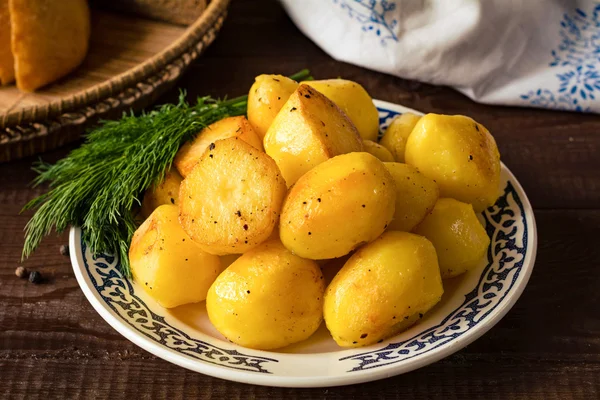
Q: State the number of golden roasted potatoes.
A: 15